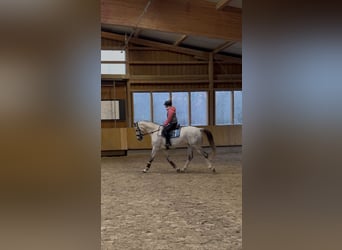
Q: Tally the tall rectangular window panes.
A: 6